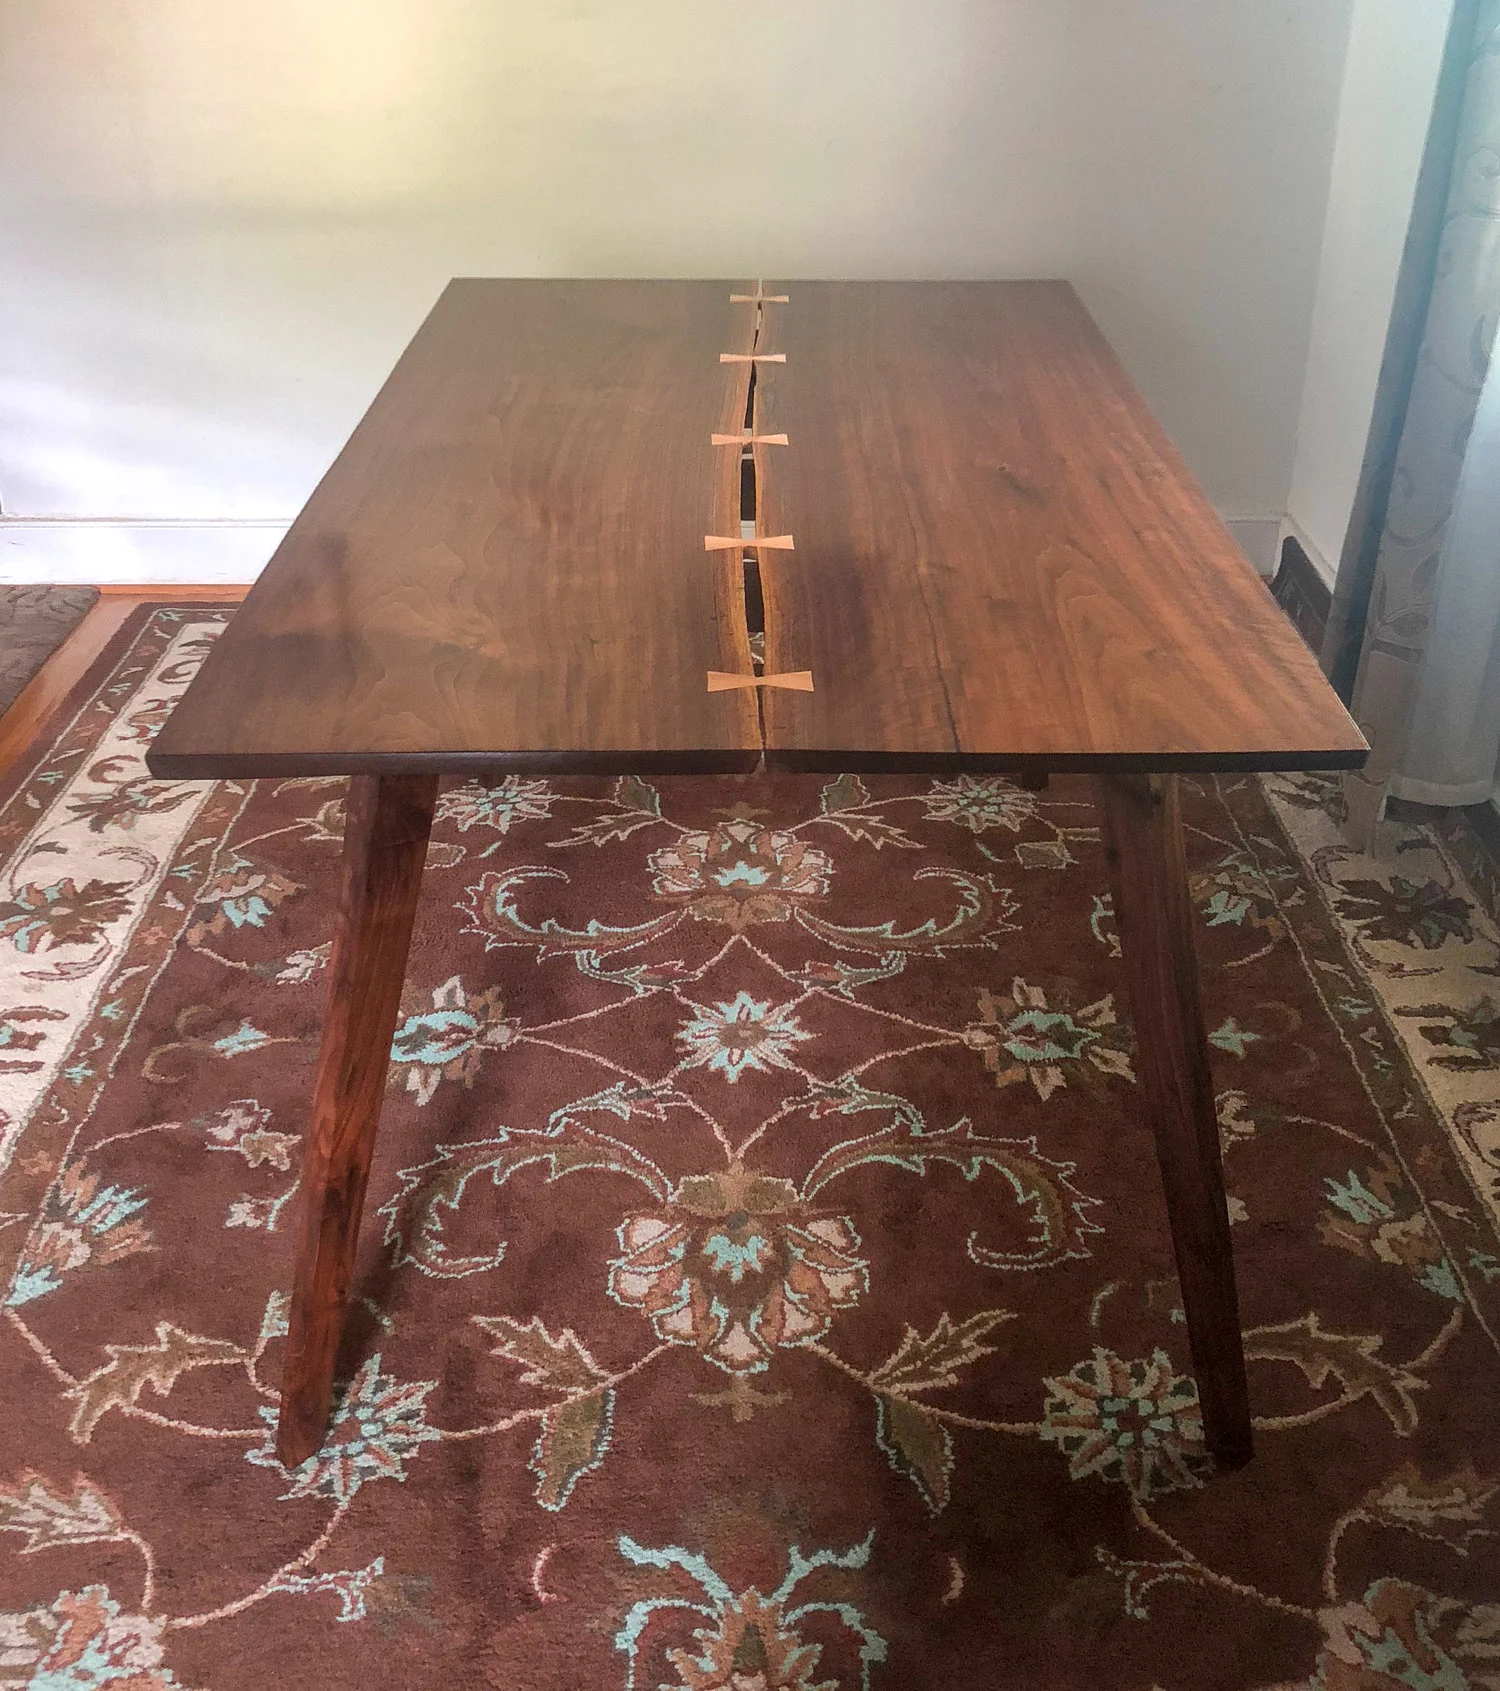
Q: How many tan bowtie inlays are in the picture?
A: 5